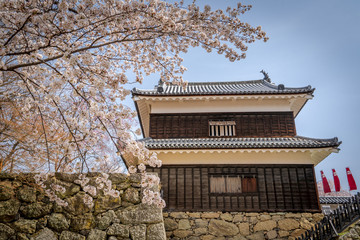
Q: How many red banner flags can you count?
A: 3